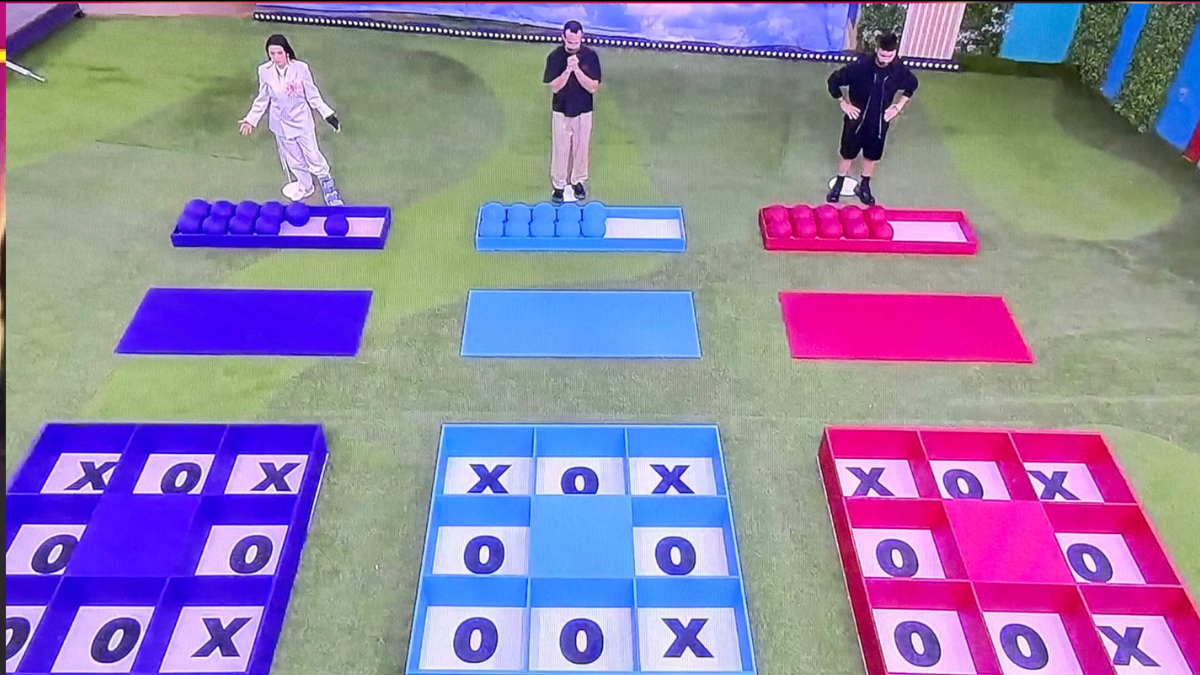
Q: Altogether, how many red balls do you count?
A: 10